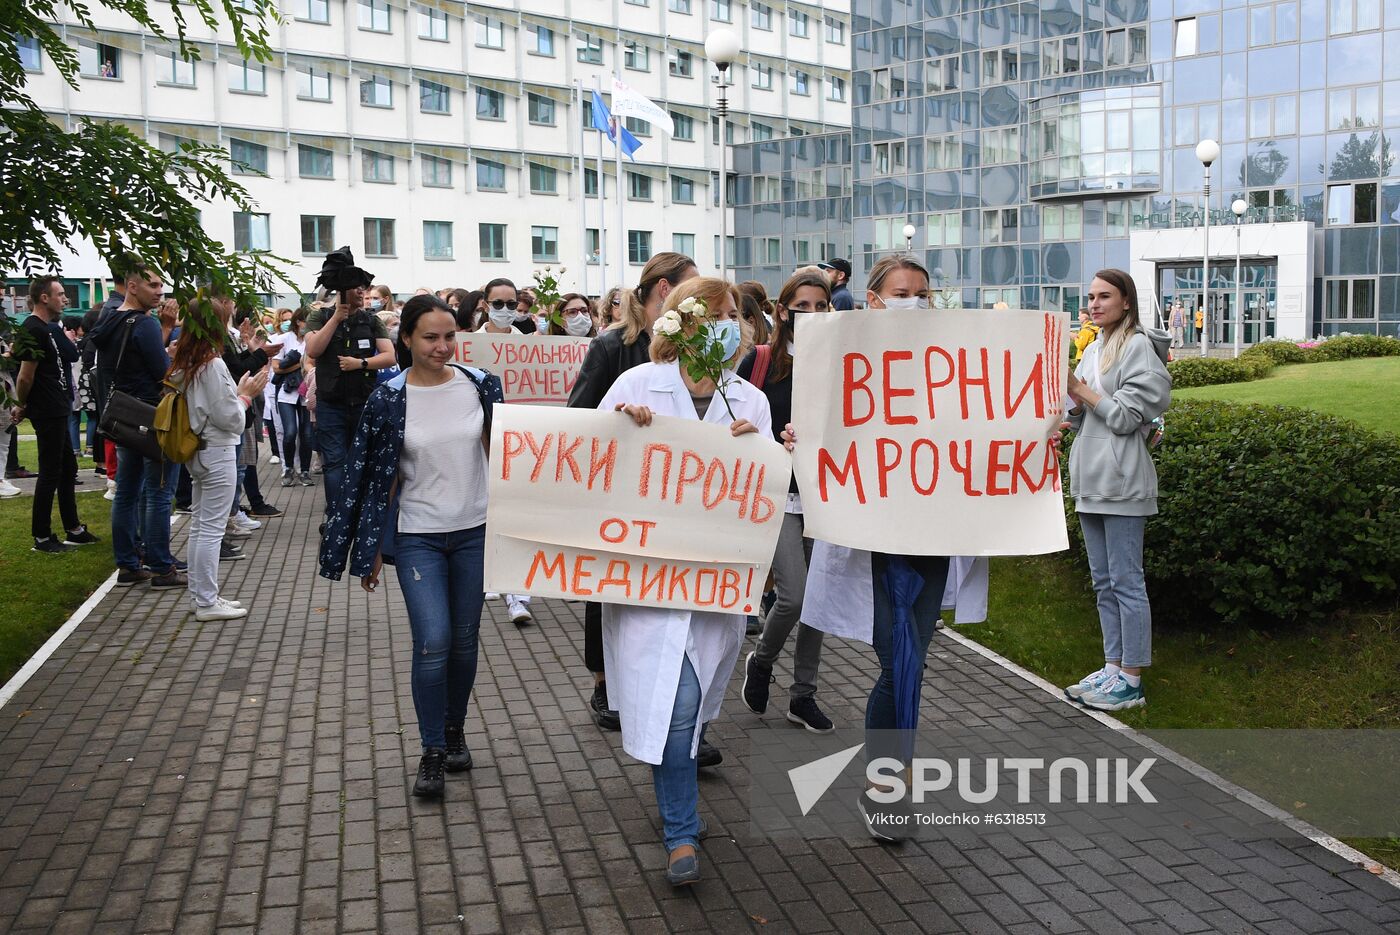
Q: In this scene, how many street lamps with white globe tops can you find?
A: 4